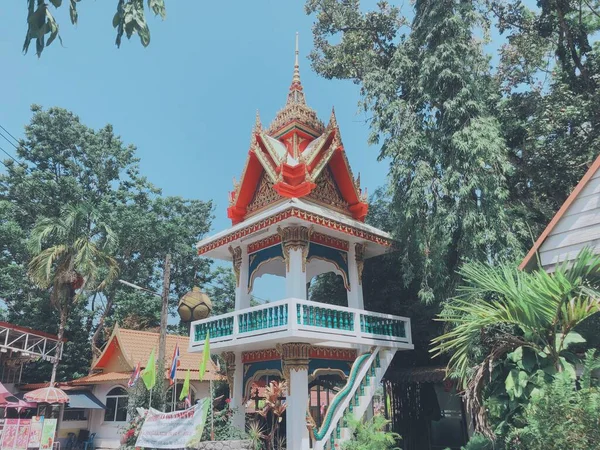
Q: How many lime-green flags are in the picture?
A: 3